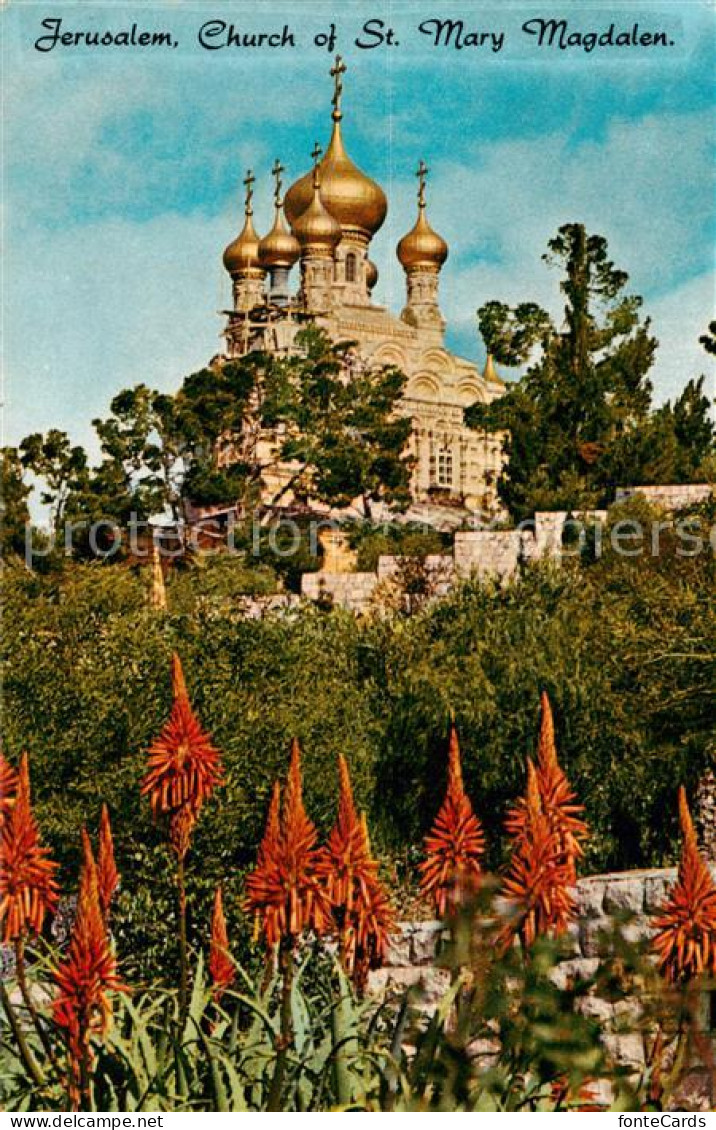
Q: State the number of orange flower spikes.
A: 14